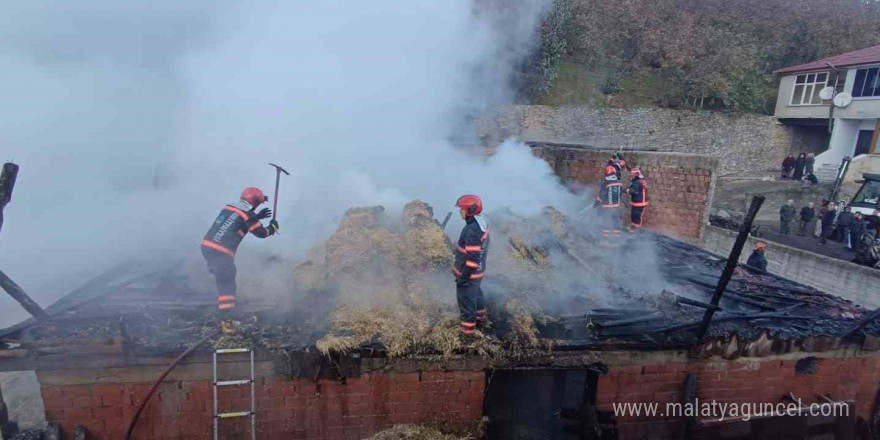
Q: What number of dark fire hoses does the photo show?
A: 1